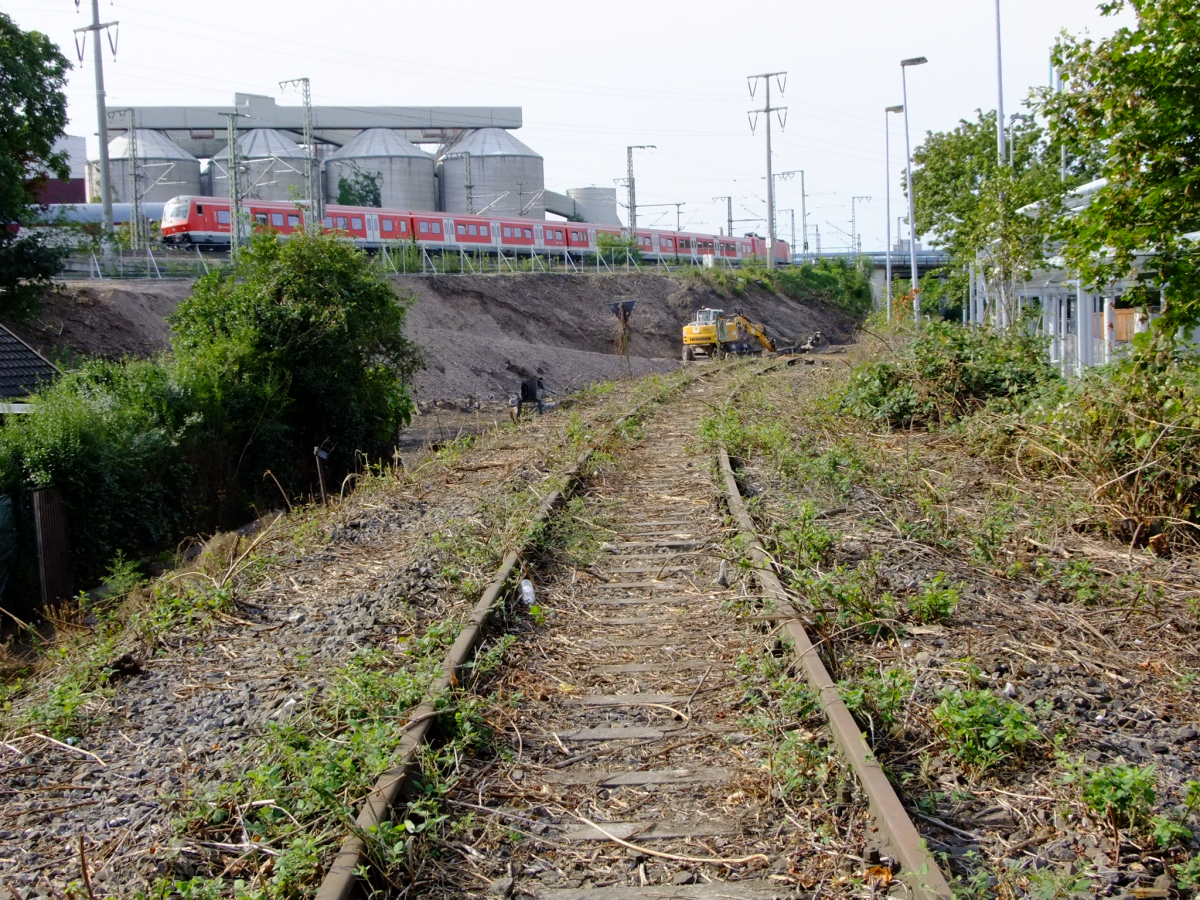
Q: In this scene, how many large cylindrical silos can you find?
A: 4